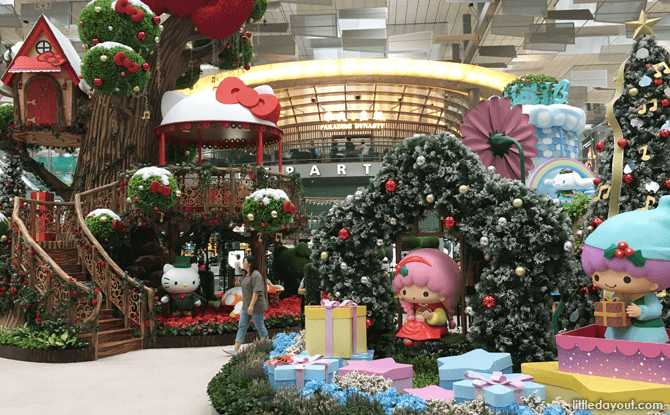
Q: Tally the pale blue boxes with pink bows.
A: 2